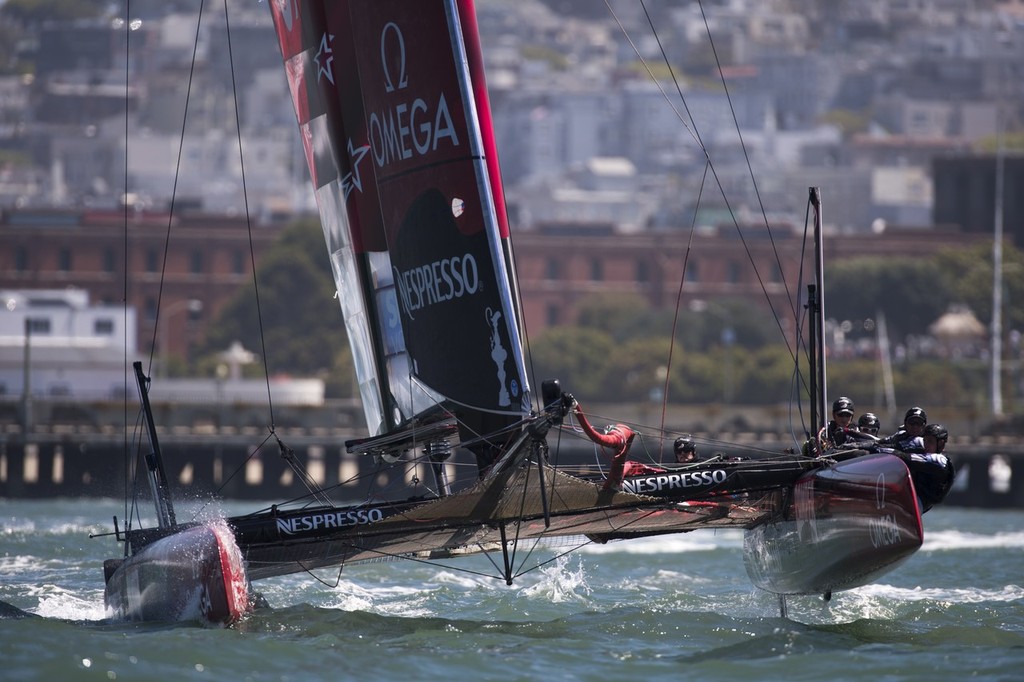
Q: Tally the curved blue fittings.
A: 0